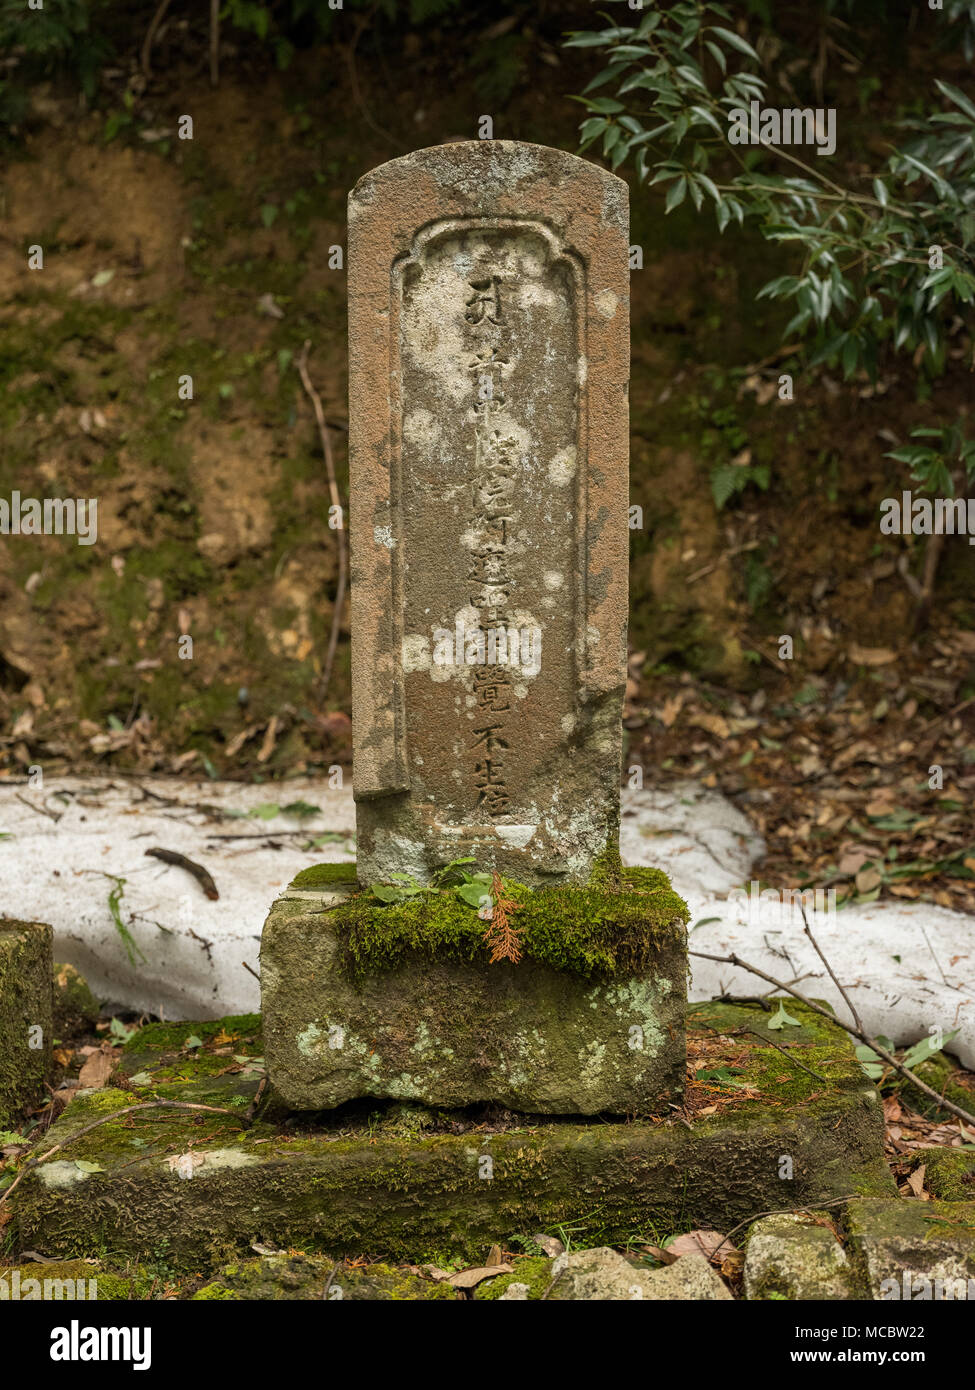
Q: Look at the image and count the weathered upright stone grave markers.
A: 1